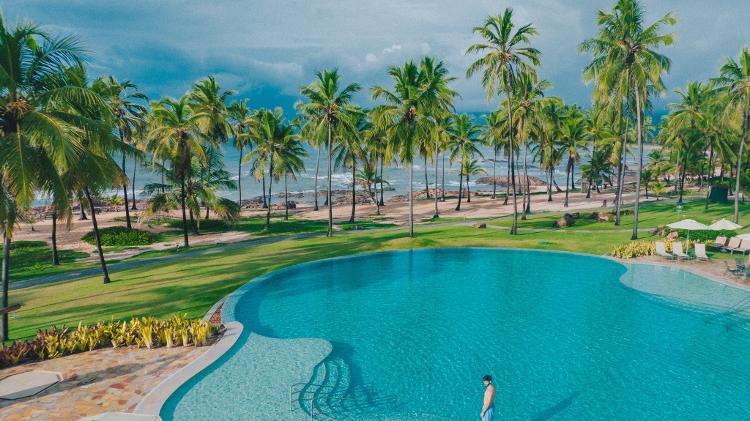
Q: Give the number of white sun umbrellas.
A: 3